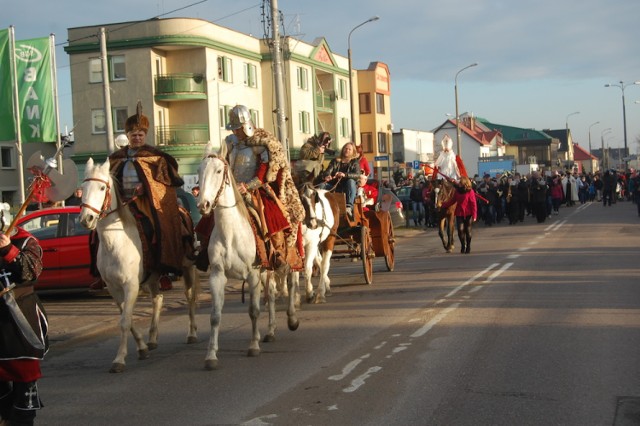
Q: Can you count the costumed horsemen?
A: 3